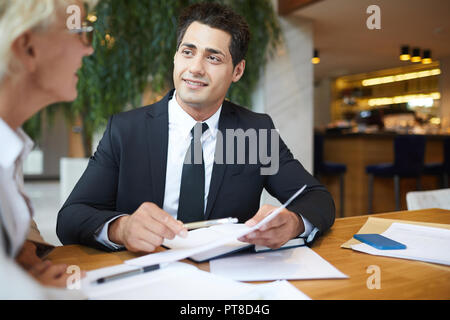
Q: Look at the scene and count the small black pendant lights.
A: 4